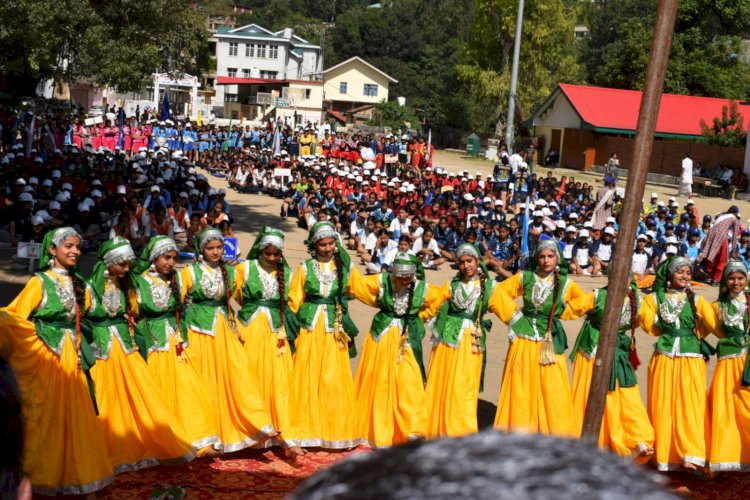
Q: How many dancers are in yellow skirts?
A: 12